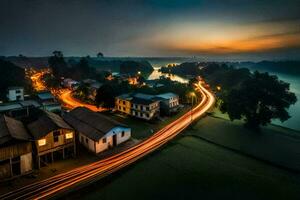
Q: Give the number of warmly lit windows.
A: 2